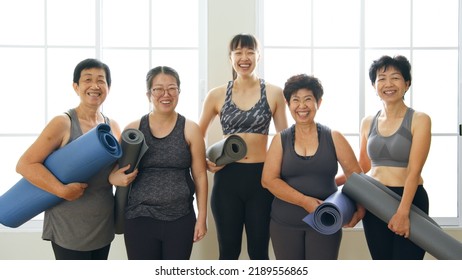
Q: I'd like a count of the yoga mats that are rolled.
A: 5